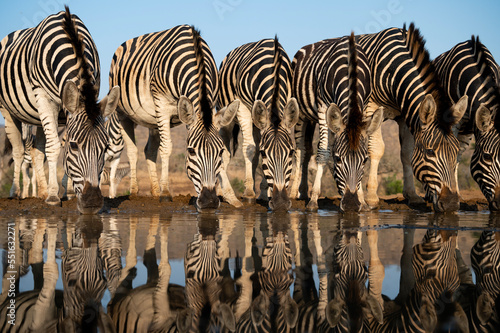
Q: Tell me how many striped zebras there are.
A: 6